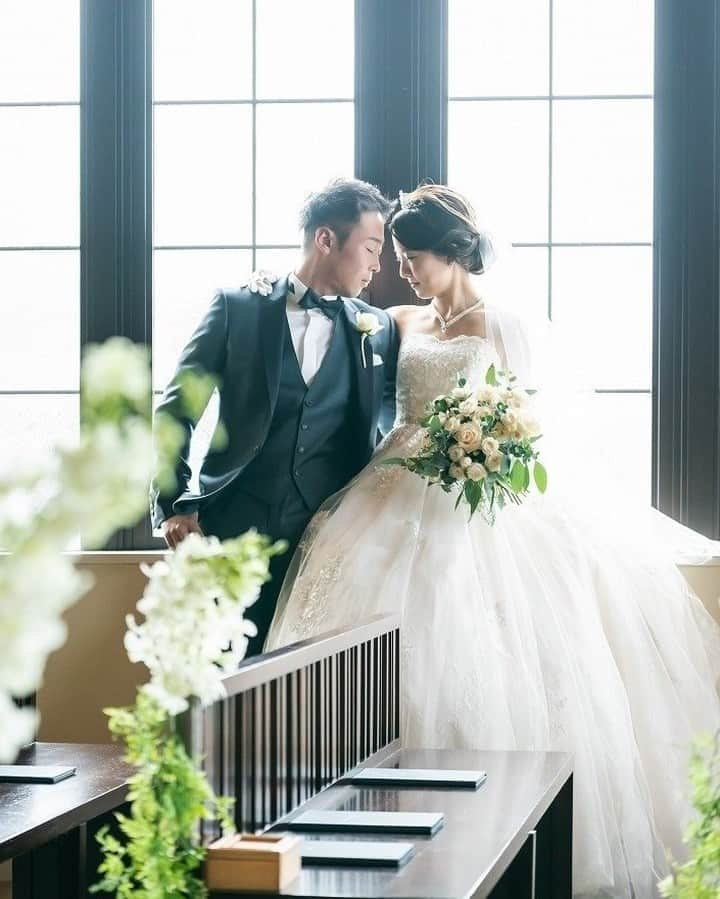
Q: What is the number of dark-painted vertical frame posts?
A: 3